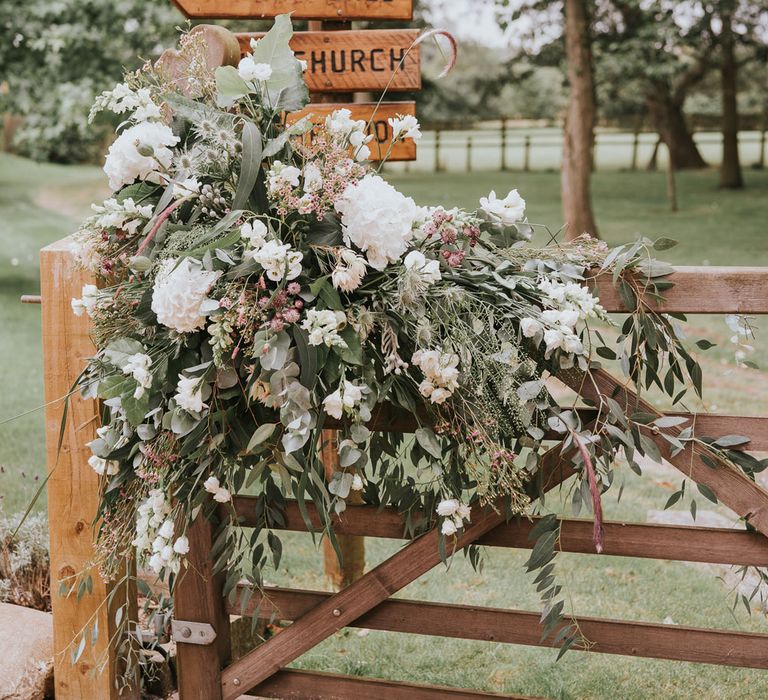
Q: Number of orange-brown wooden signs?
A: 3